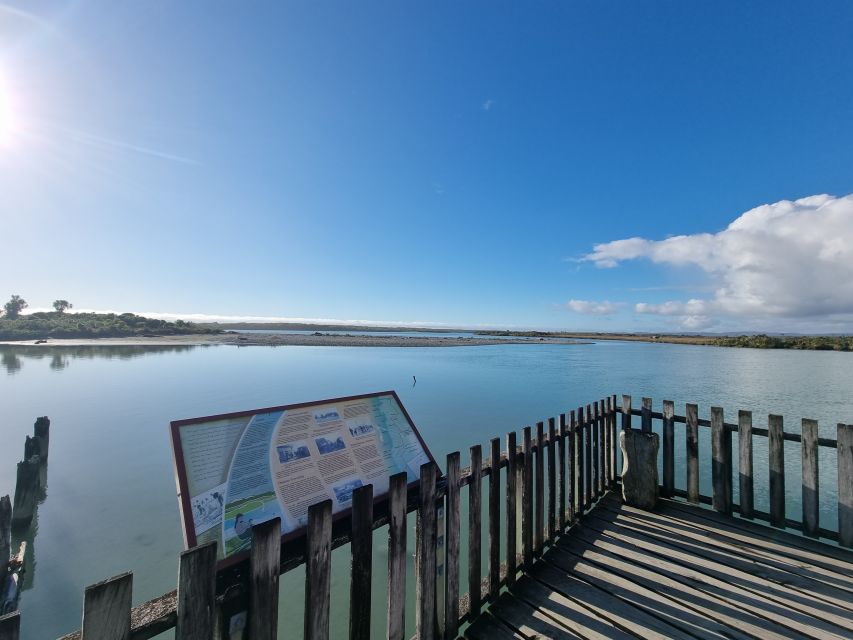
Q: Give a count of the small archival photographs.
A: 5